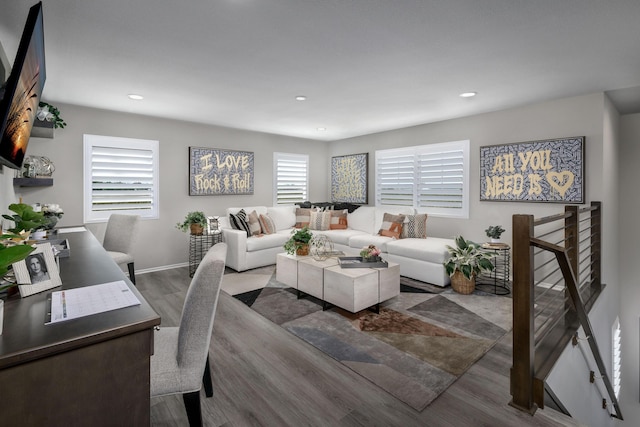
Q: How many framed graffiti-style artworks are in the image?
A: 3